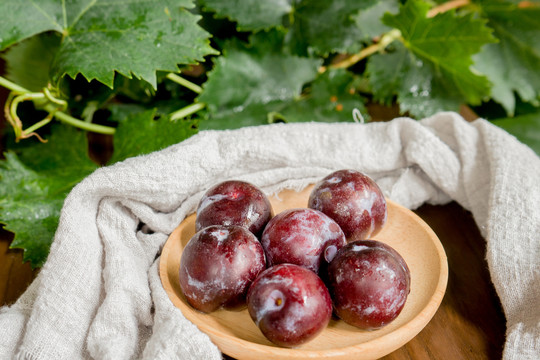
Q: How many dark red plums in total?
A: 6